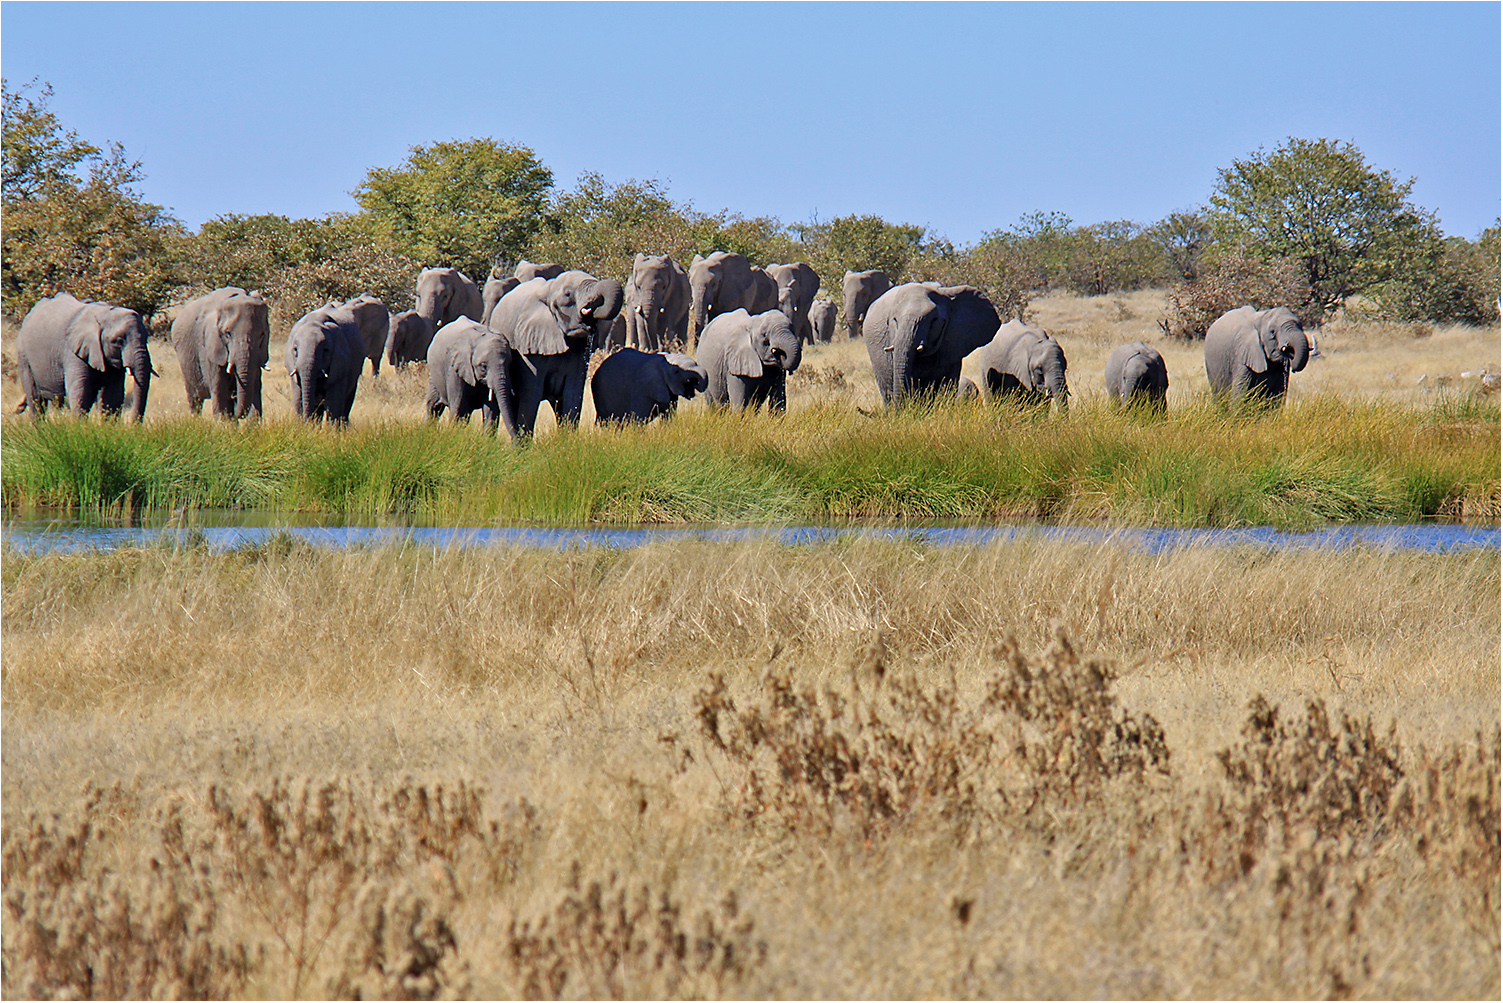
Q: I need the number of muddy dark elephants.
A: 1